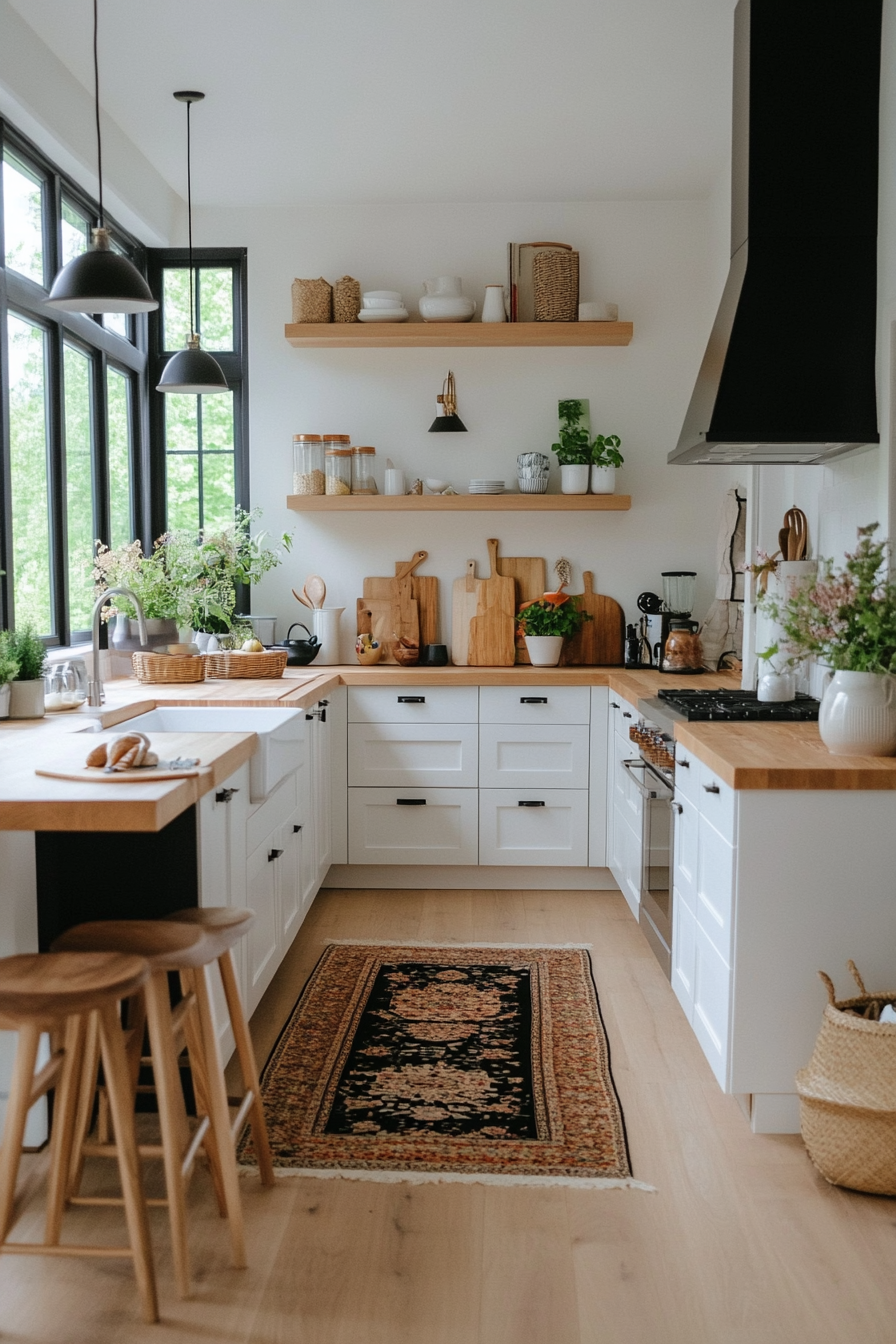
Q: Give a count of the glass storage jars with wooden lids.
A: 4